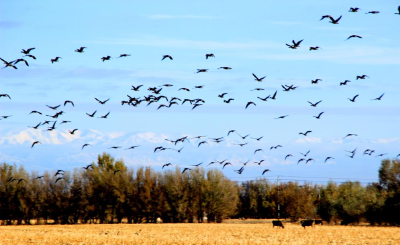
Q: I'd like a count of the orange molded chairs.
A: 0